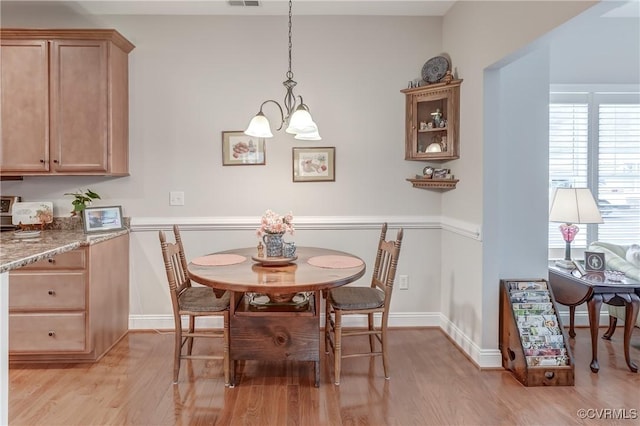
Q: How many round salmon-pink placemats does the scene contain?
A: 2